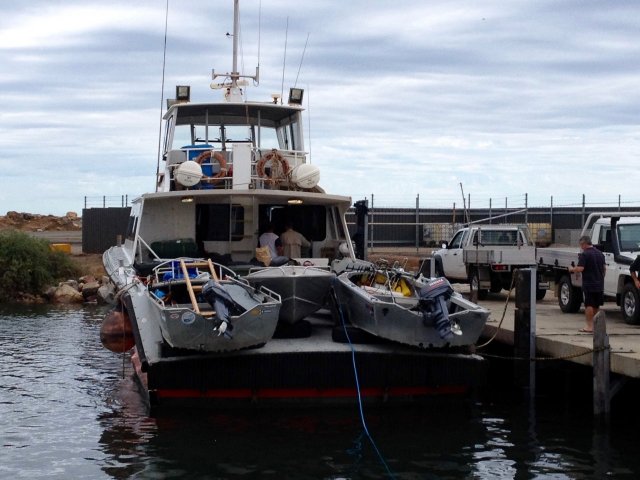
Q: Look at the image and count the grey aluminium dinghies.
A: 3